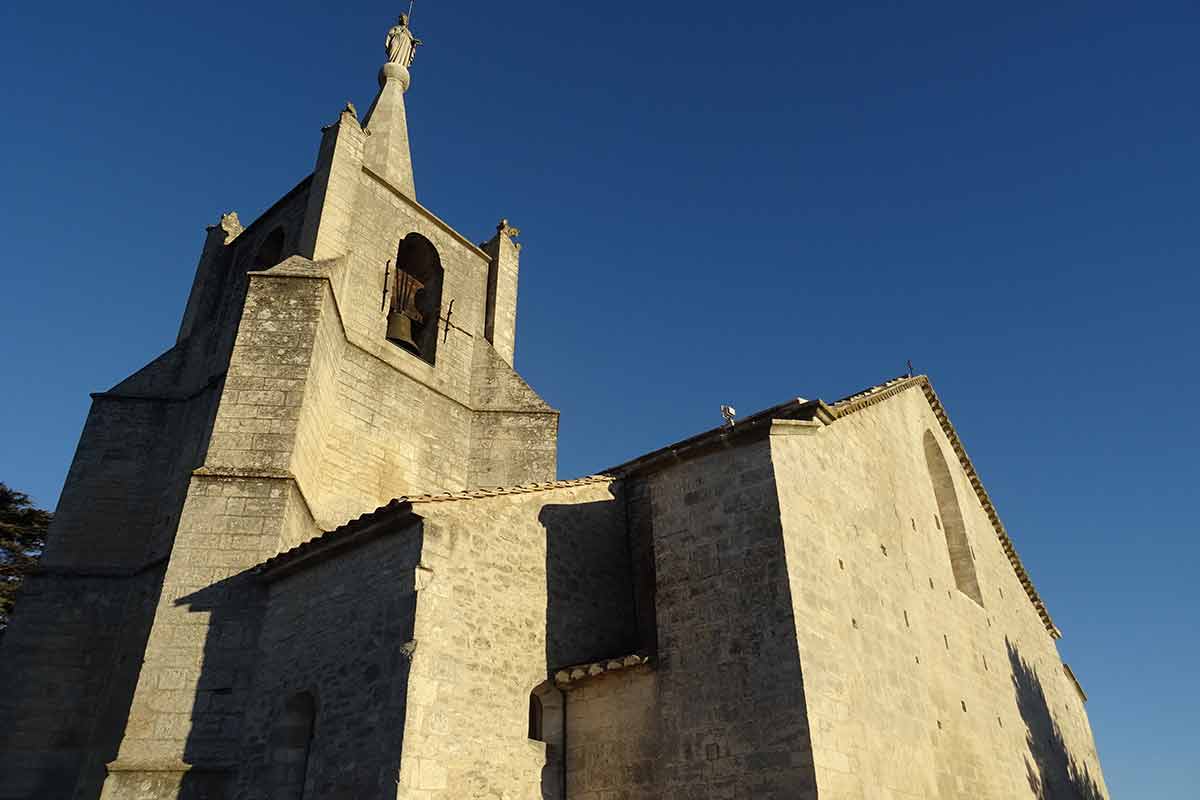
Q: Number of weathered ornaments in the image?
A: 3